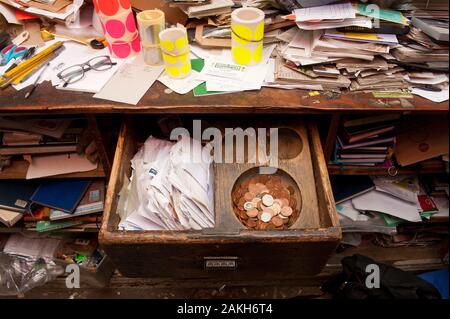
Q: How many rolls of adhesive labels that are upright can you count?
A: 4